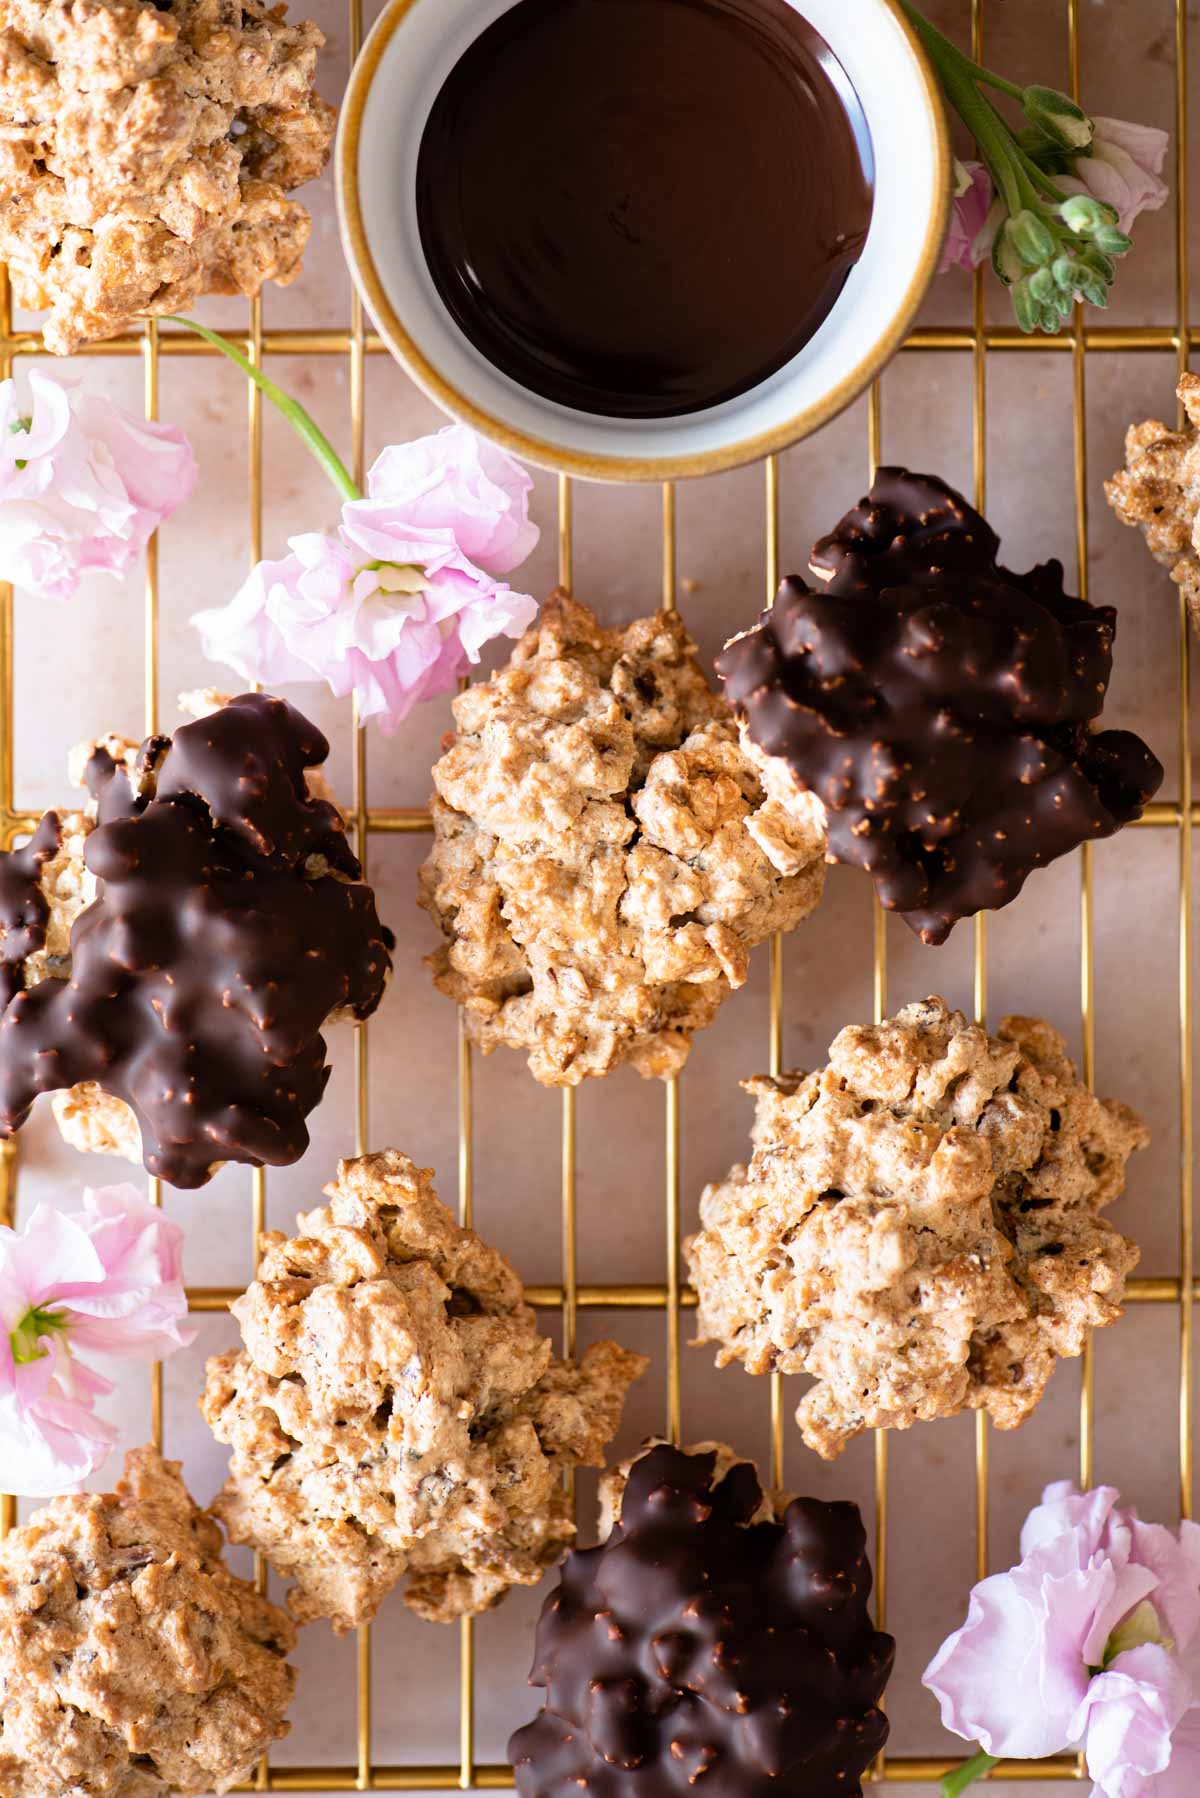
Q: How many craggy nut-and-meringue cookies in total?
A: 9